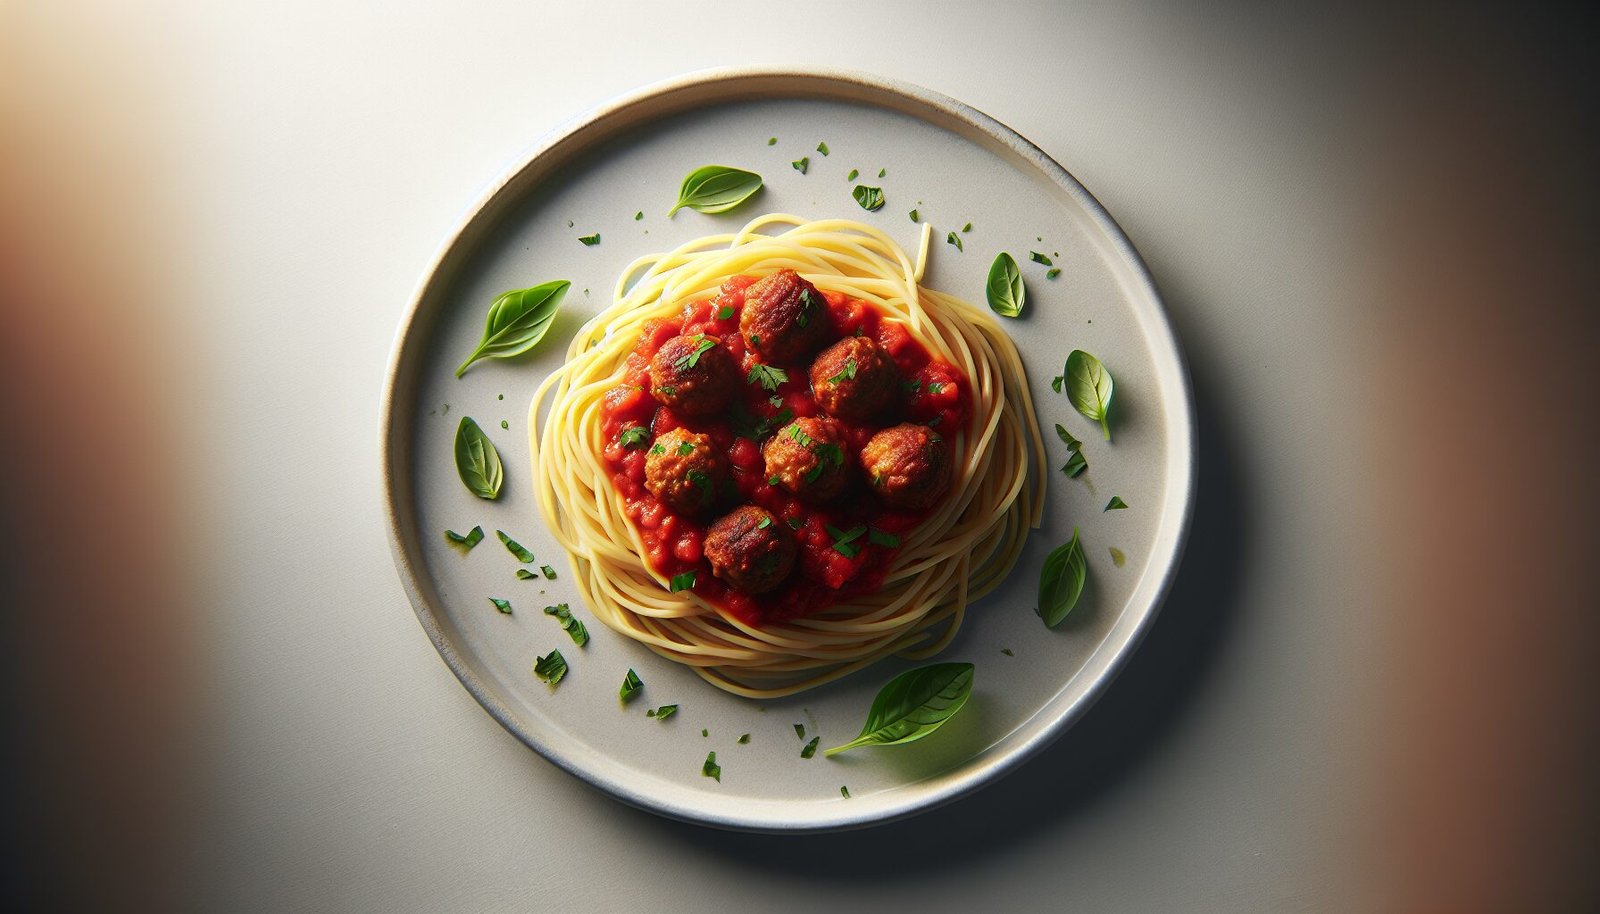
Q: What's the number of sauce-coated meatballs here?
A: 7